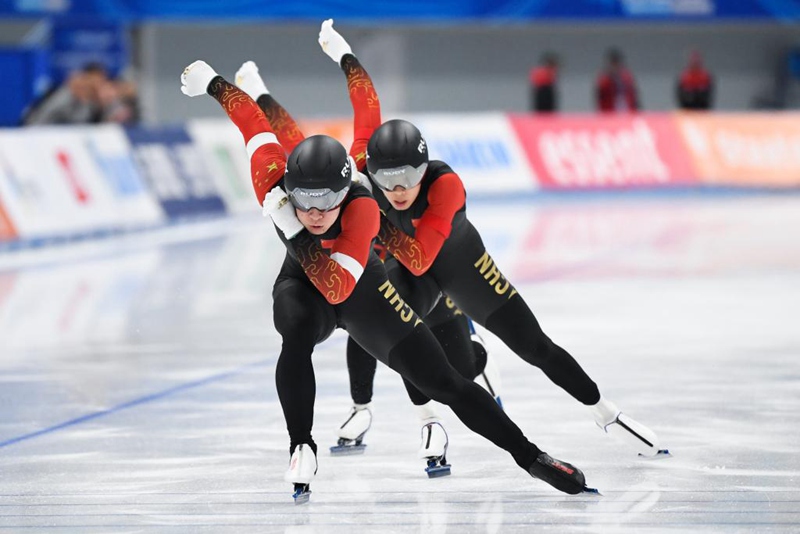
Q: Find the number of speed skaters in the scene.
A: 3